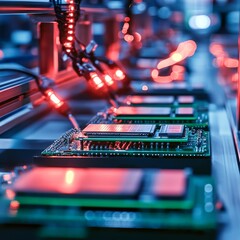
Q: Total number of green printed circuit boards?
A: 4